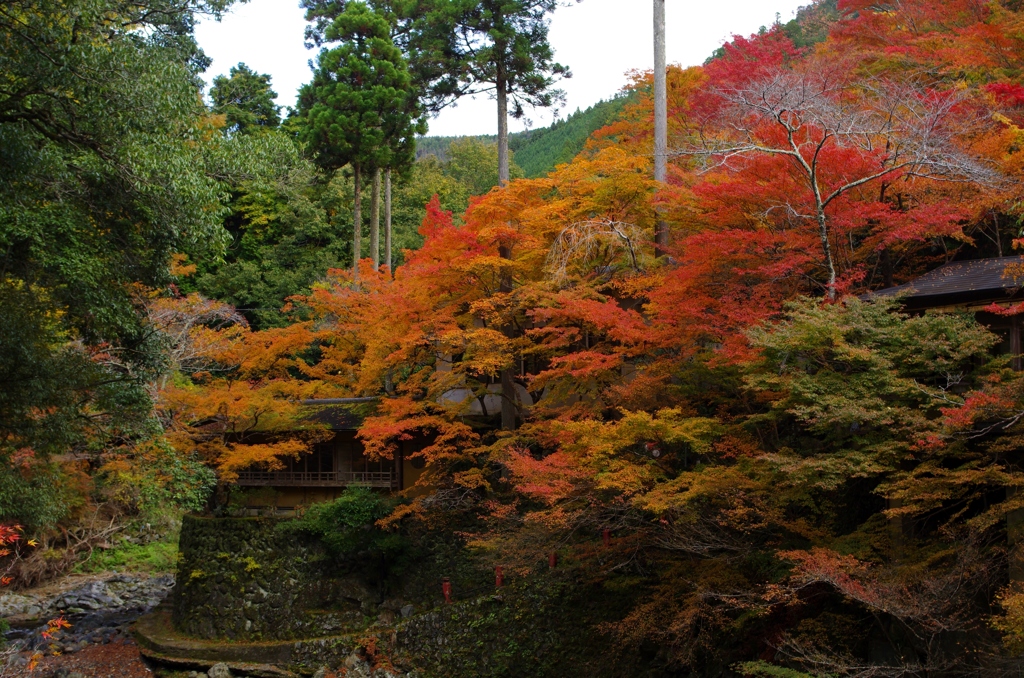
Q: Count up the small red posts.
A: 4